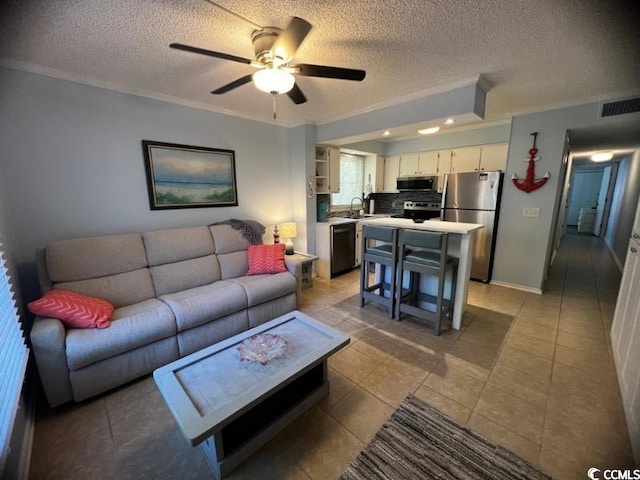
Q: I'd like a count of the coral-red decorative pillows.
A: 2